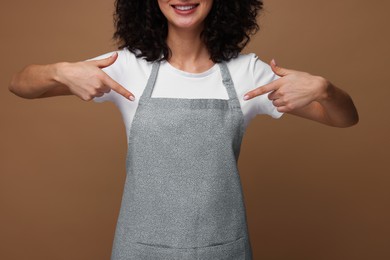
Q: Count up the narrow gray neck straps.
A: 2